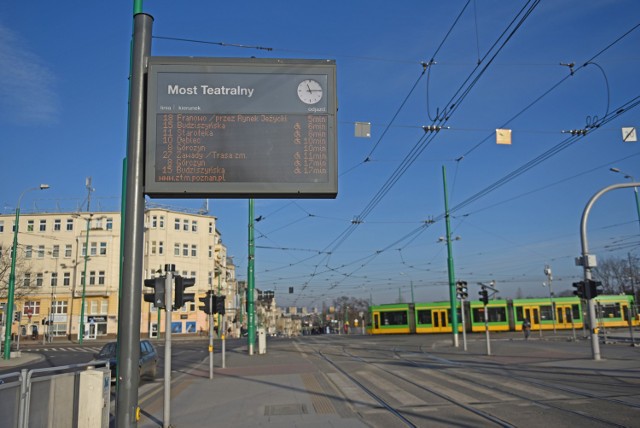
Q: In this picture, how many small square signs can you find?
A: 3